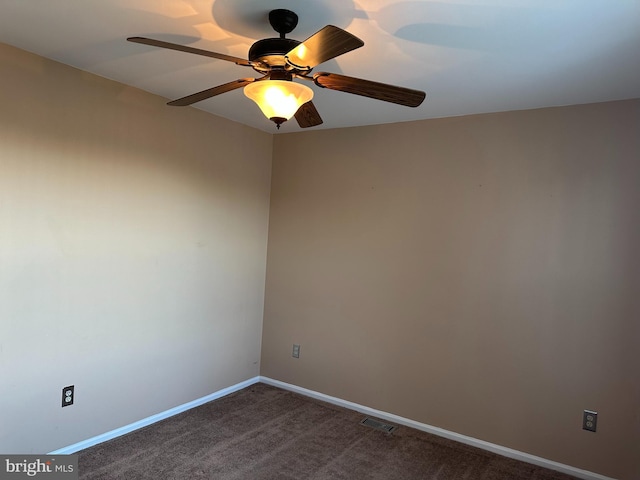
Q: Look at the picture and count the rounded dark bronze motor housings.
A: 1